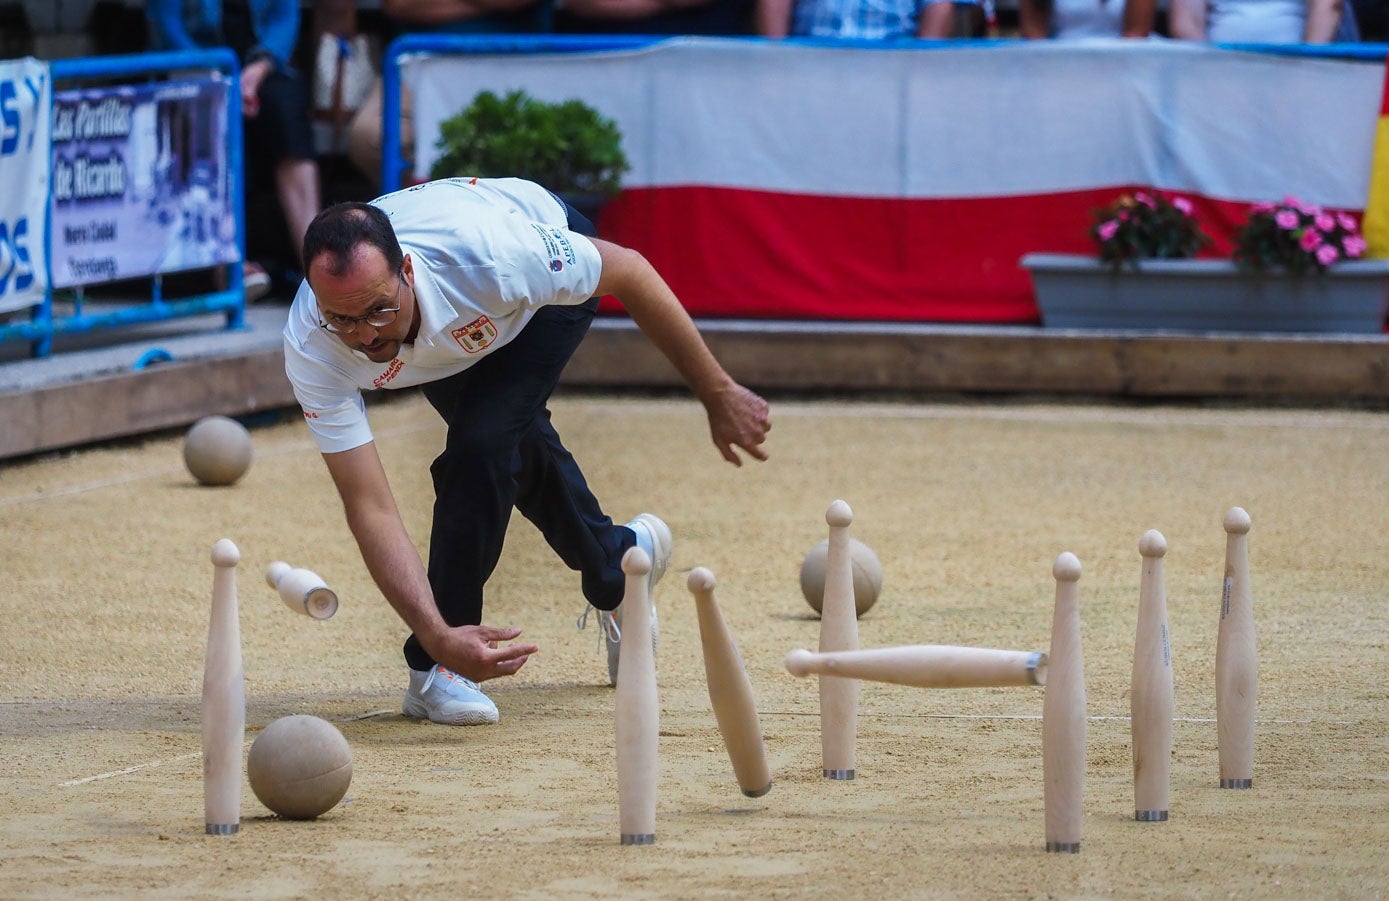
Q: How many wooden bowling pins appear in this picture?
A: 9